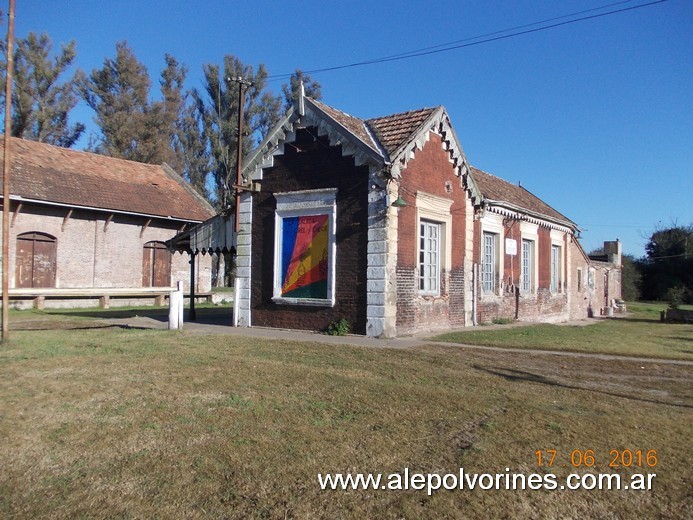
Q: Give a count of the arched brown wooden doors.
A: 2